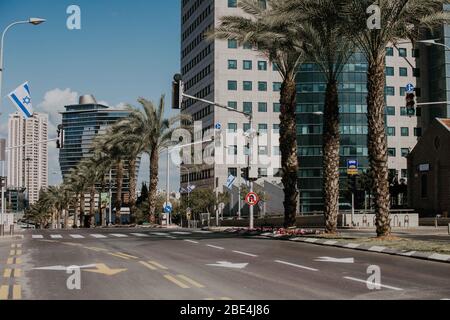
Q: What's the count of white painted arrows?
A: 3